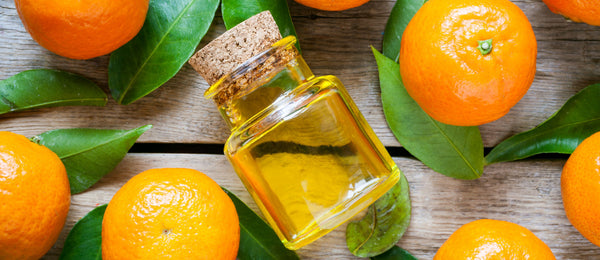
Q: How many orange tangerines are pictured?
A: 8